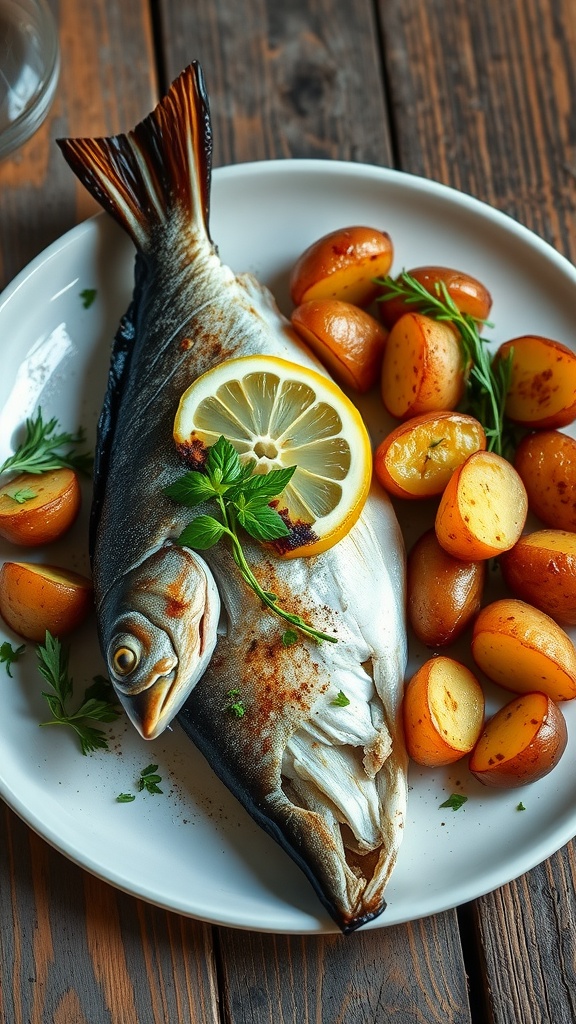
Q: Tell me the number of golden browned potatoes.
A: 15